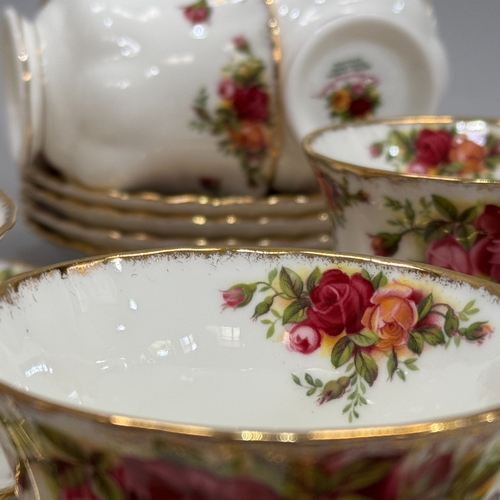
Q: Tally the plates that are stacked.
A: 4